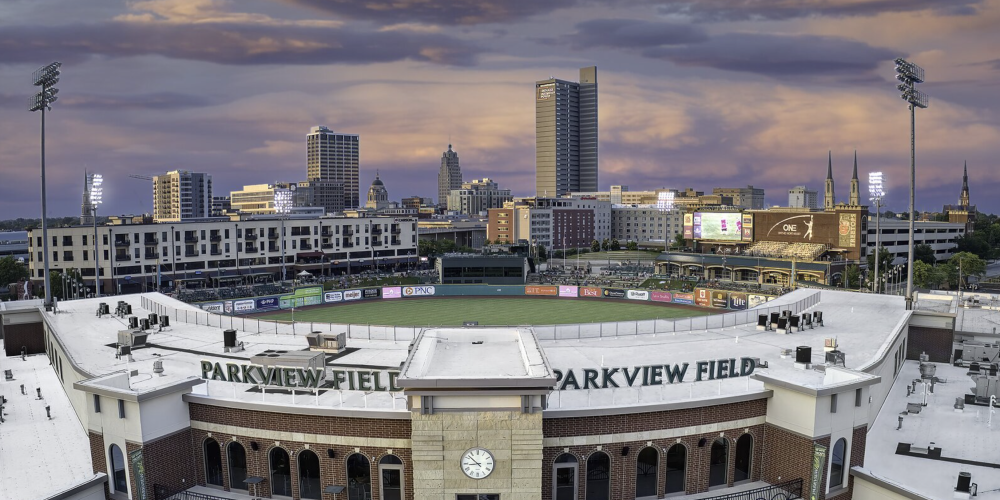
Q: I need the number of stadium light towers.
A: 6